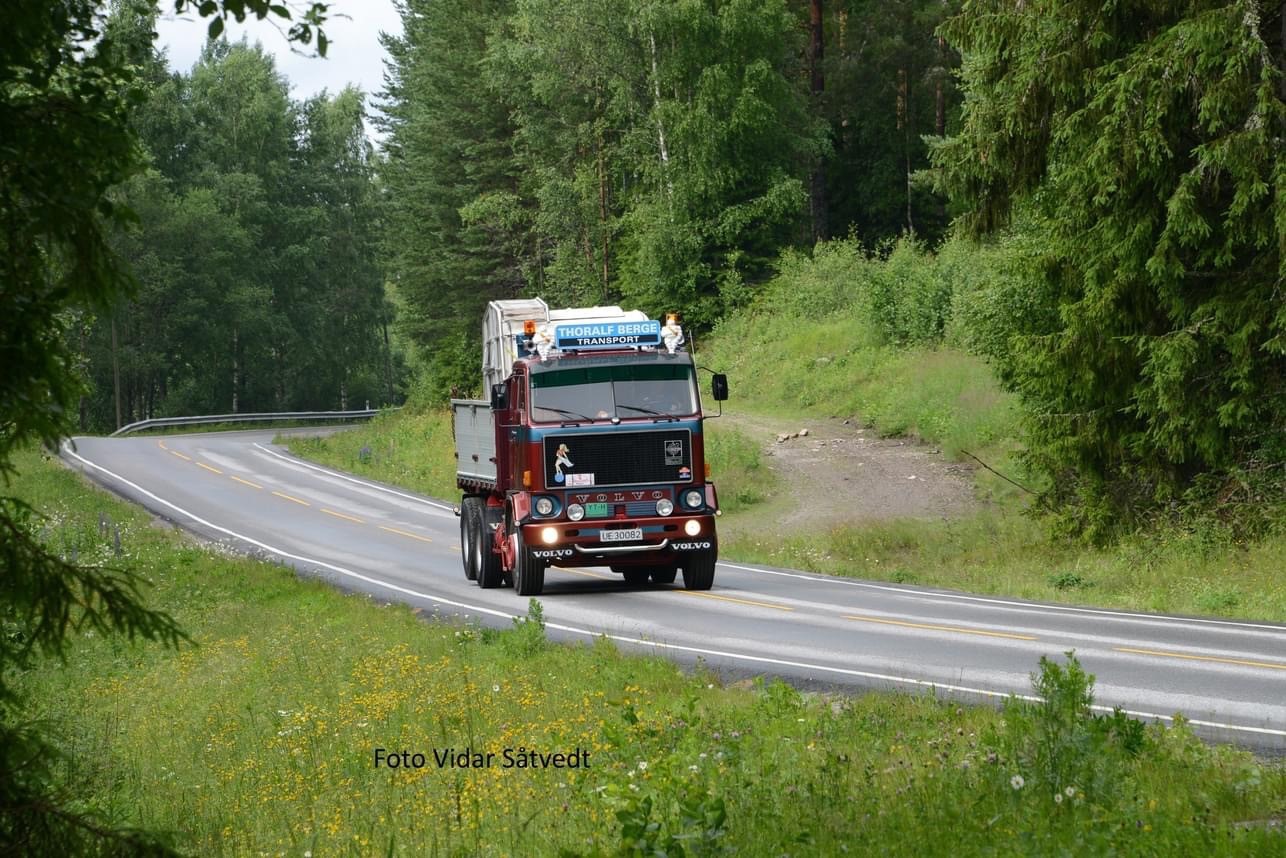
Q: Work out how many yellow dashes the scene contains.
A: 12